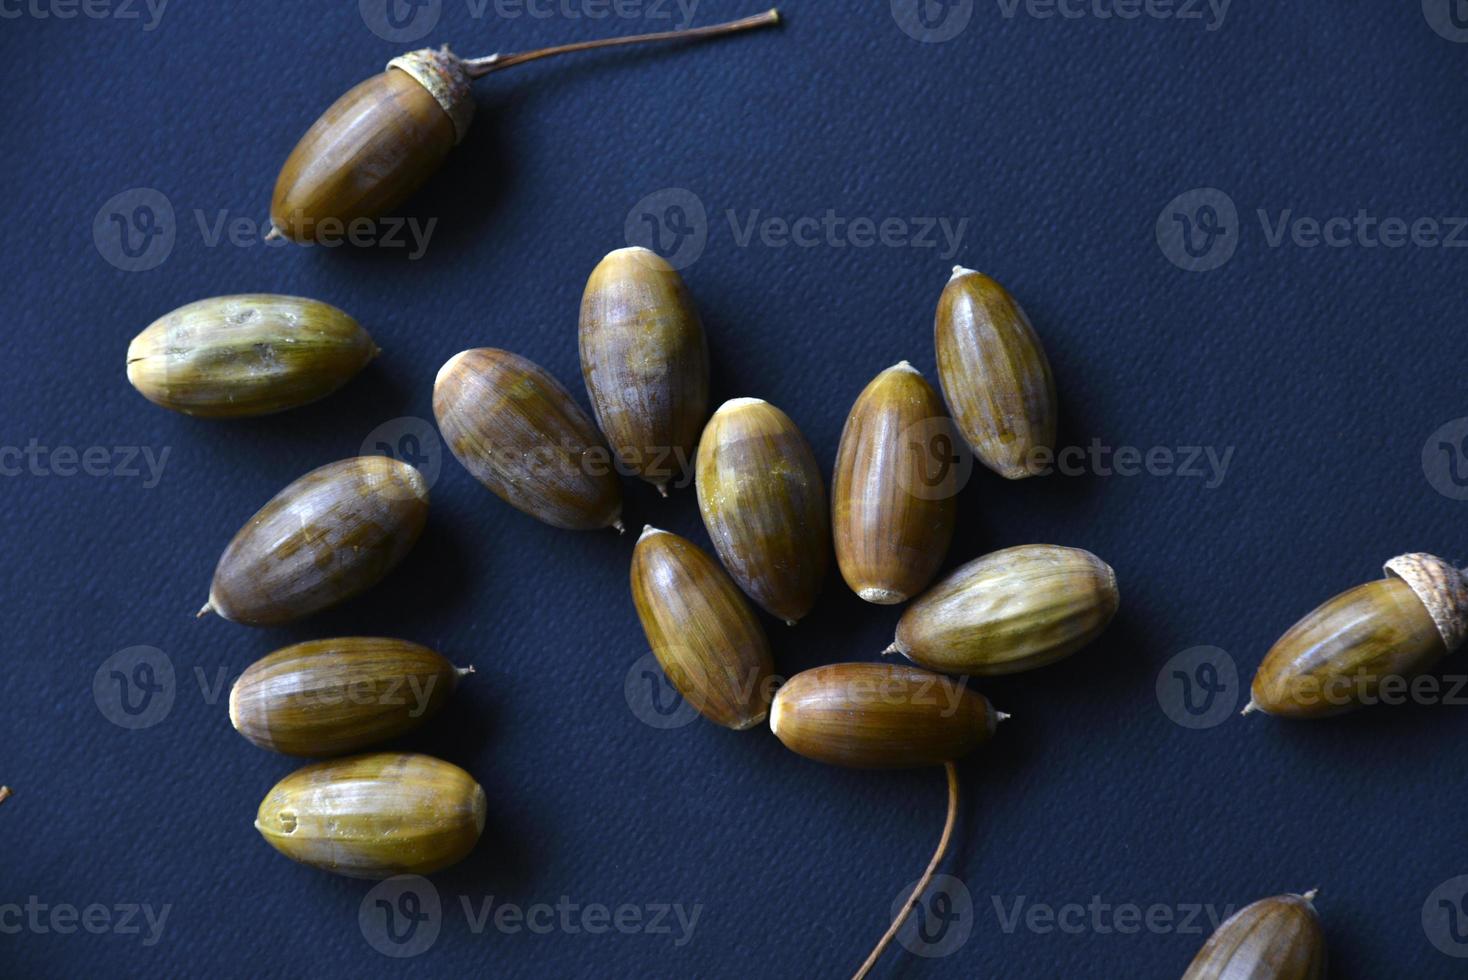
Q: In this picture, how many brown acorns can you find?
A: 15